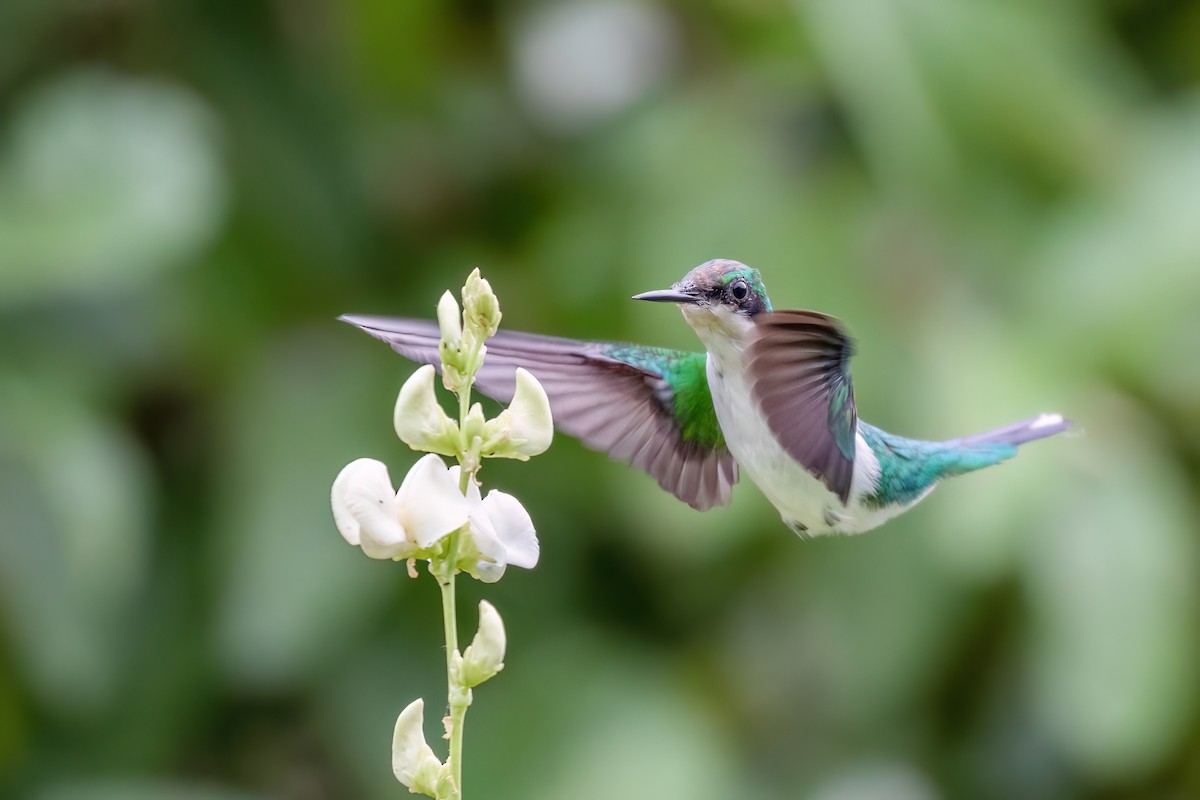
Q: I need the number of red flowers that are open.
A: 0